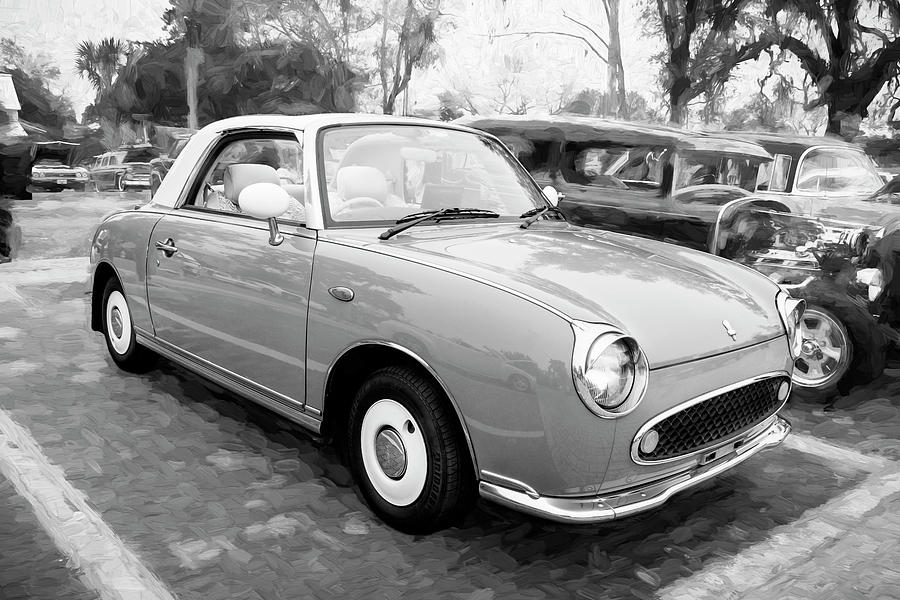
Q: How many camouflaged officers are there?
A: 0